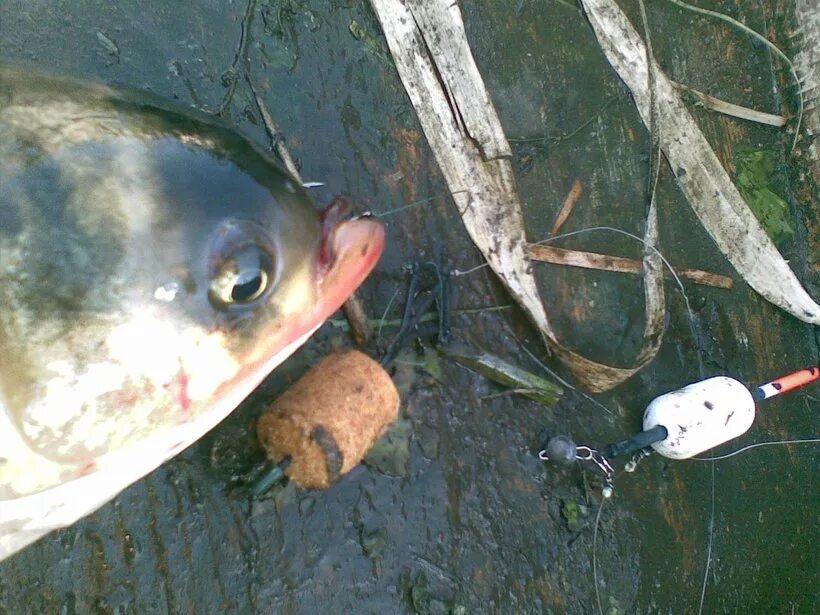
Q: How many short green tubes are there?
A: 1